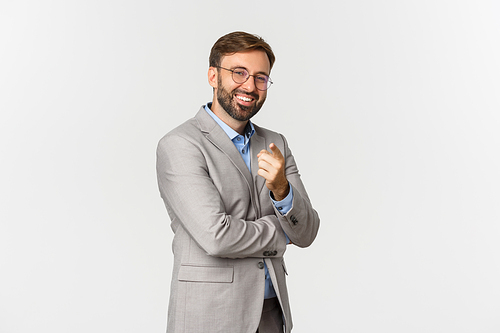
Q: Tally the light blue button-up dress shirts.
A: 1